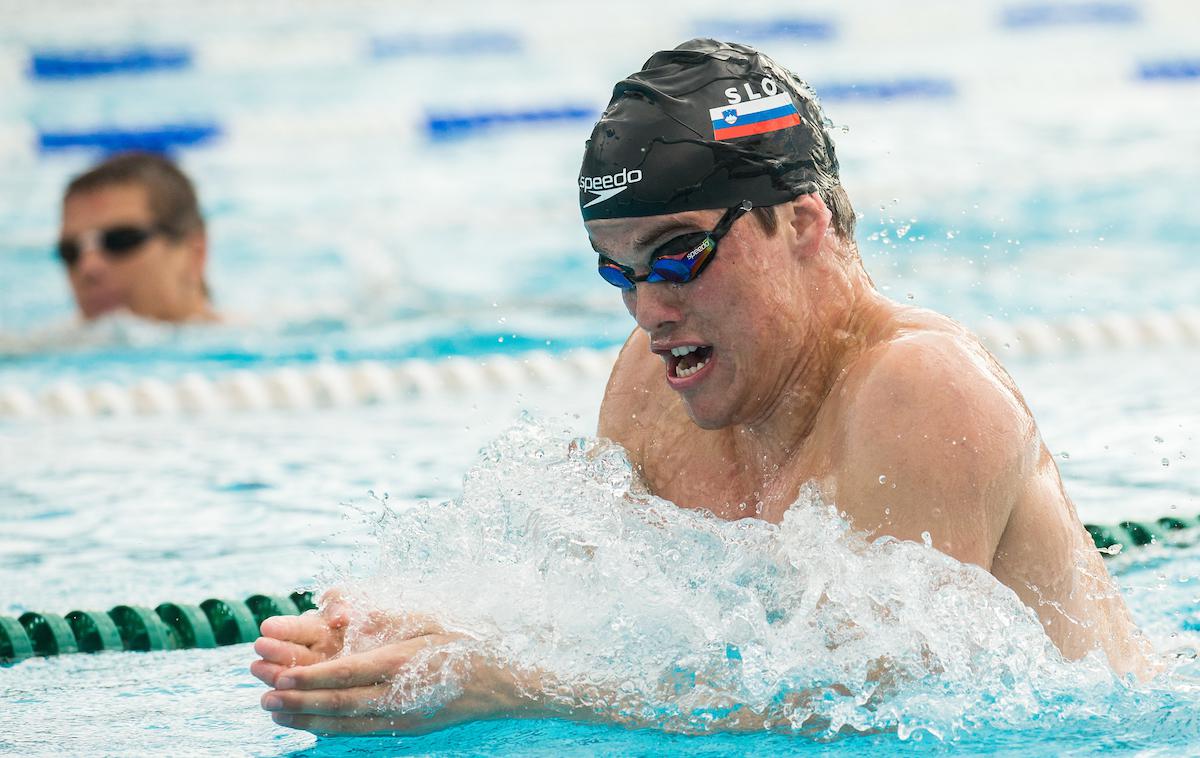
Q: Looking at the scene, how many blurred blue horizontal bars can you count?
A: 8